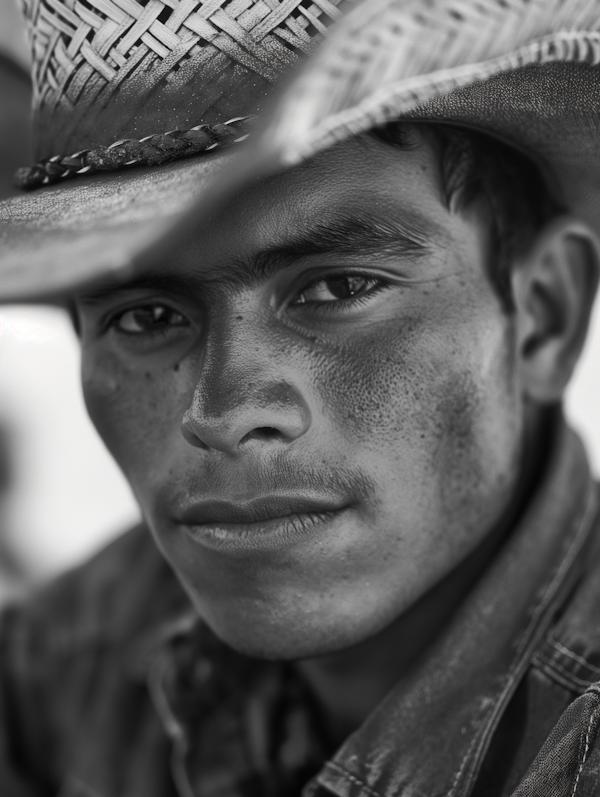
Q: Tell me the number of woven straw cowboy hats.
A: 1